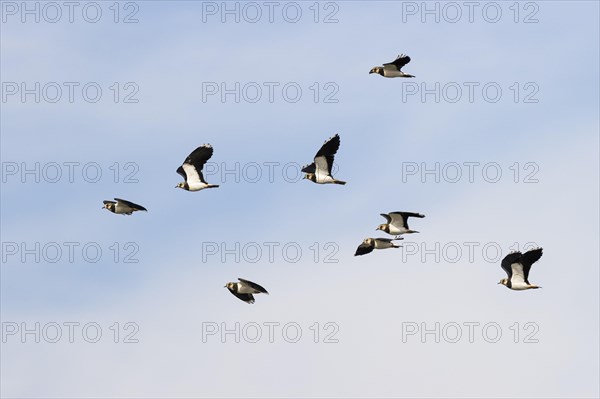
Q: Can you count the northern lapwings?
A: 8